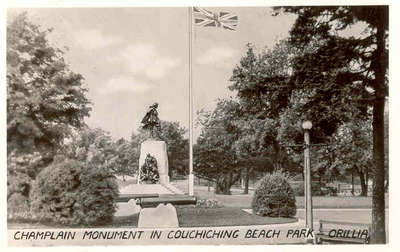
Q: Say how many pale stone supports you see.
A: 2